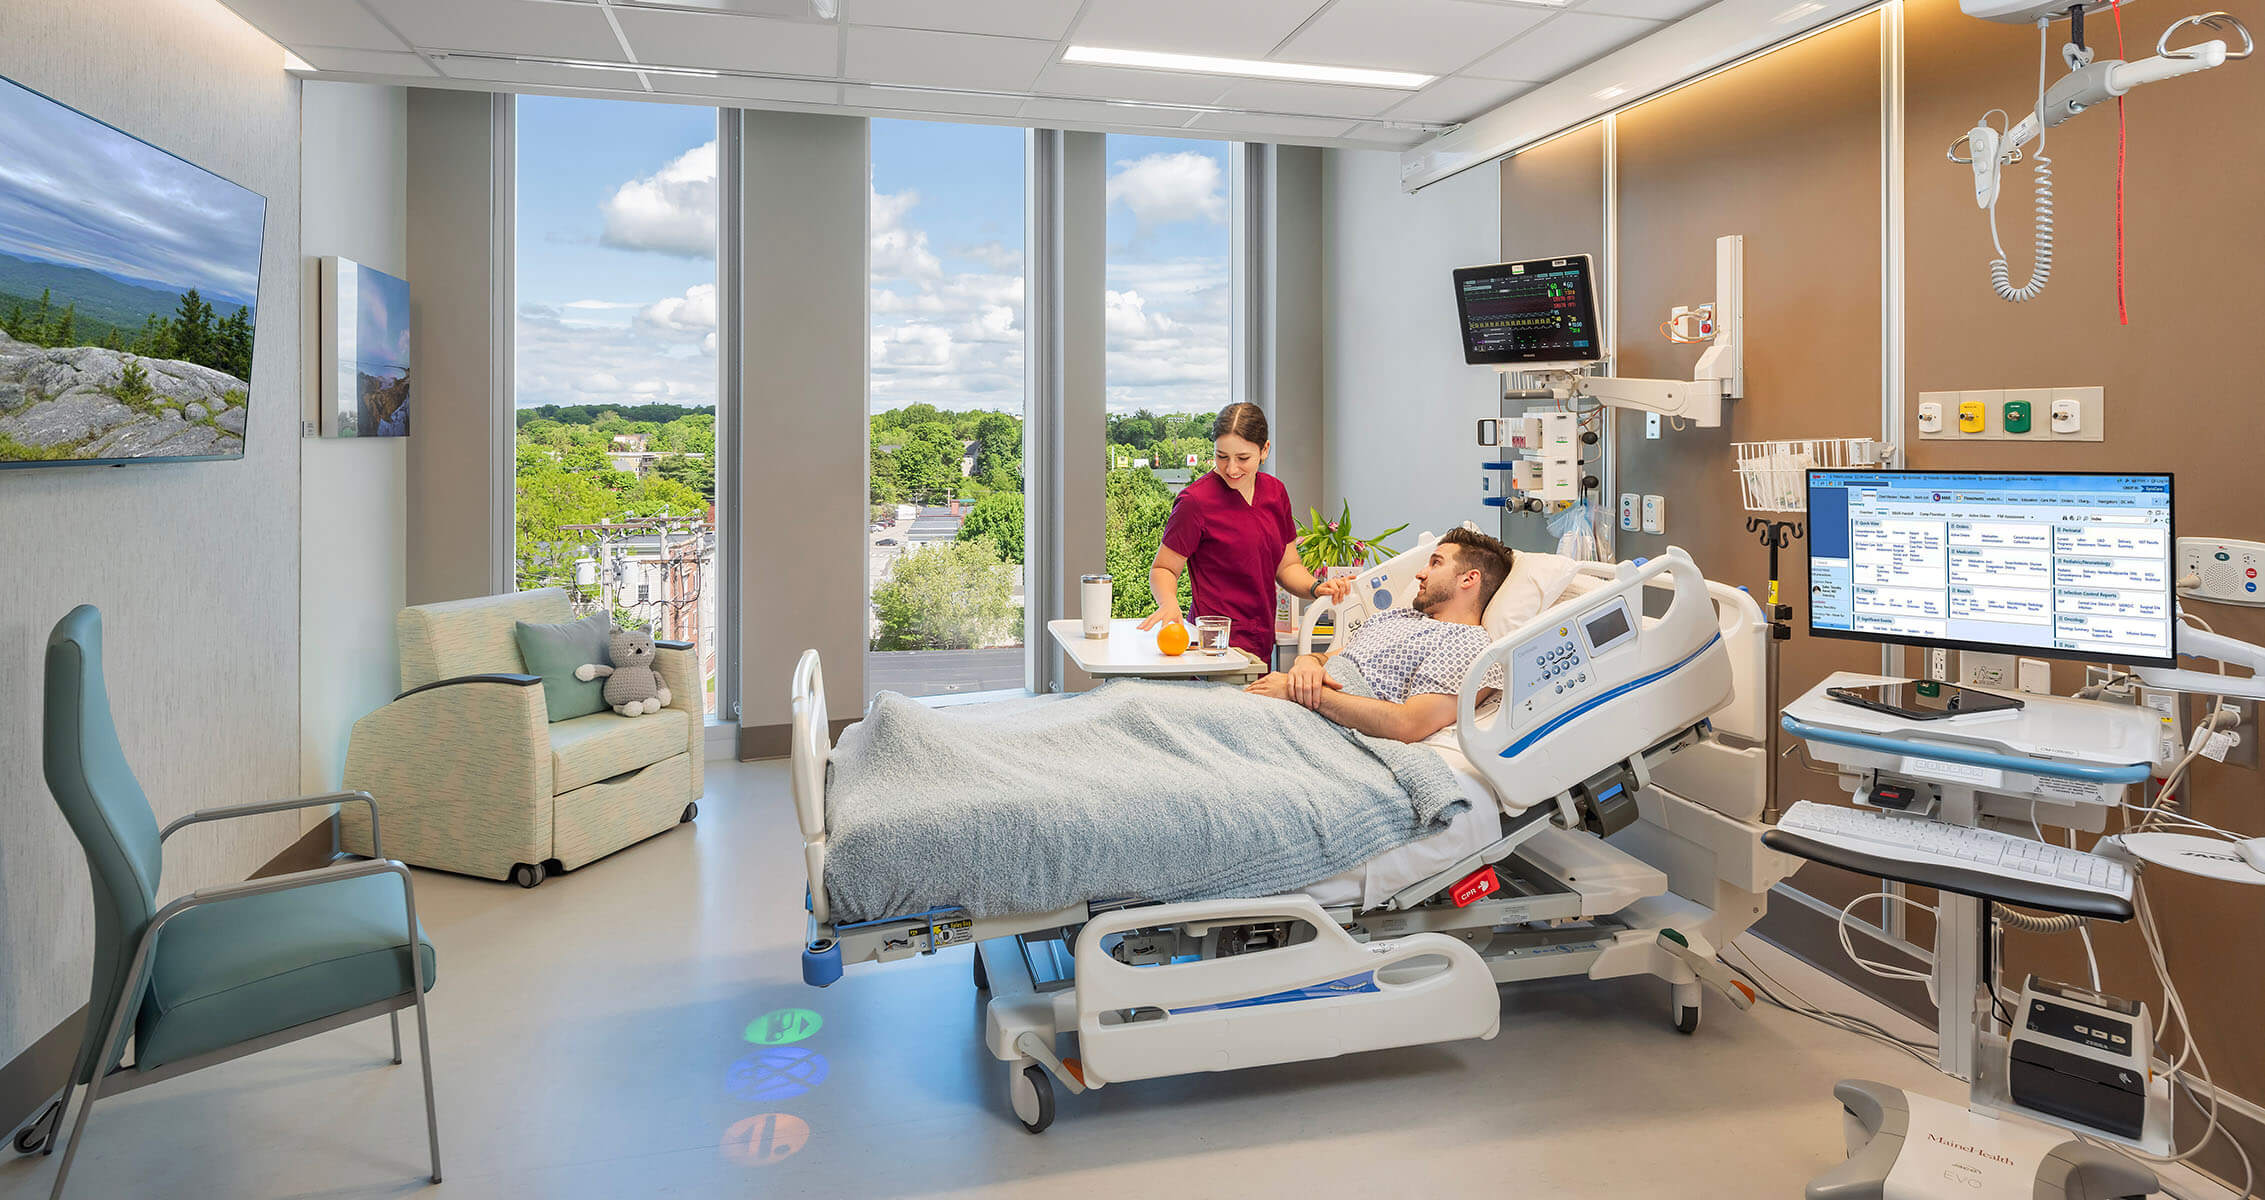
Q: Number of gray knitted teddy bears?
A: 1